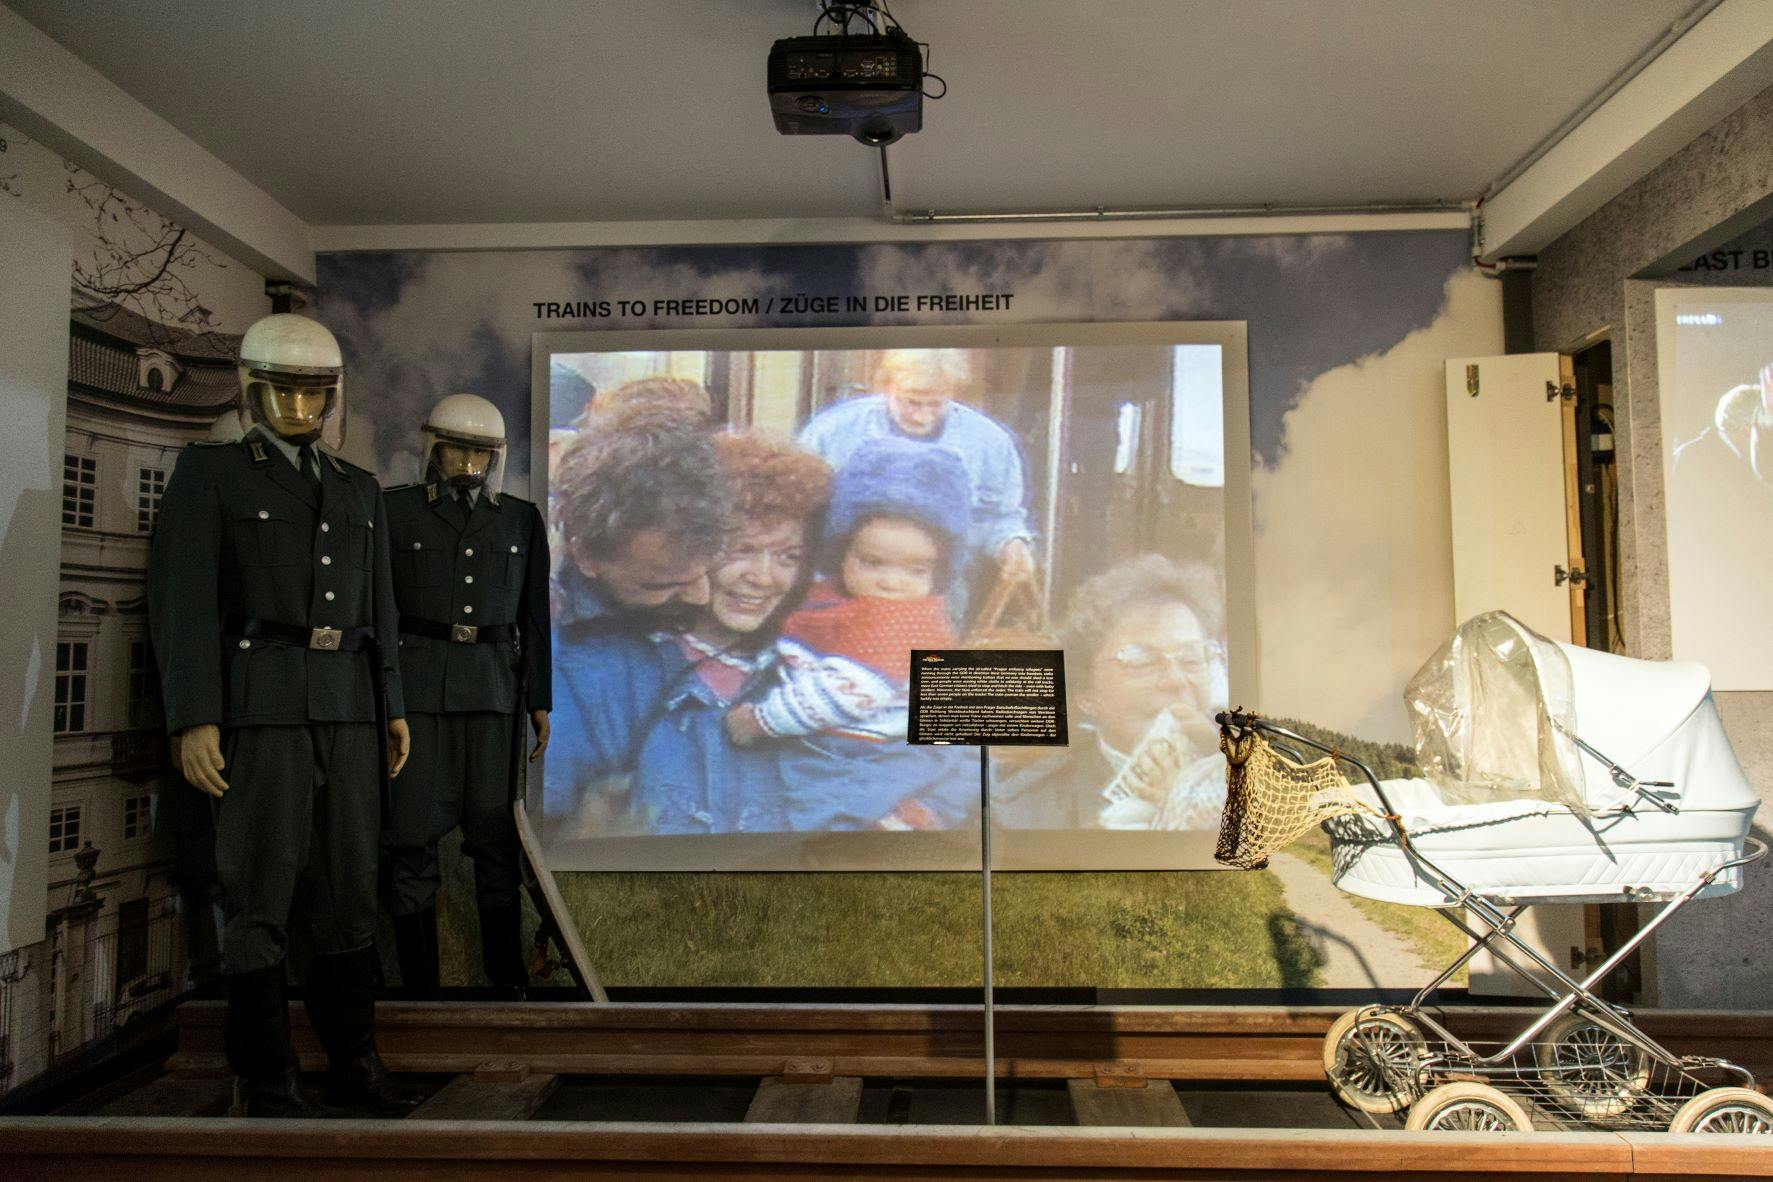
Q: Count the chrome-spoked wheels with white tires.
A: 4